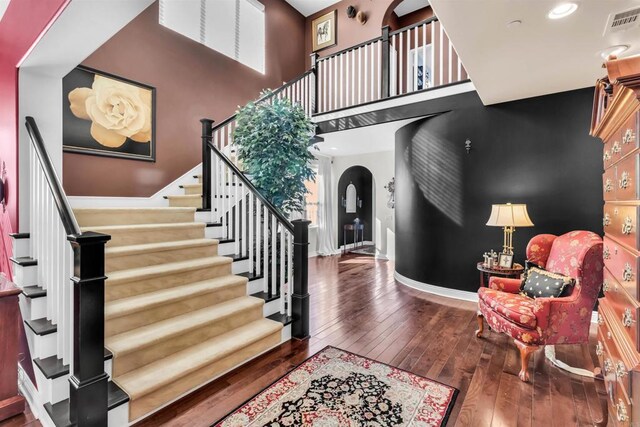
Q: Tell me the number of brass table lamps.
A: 1